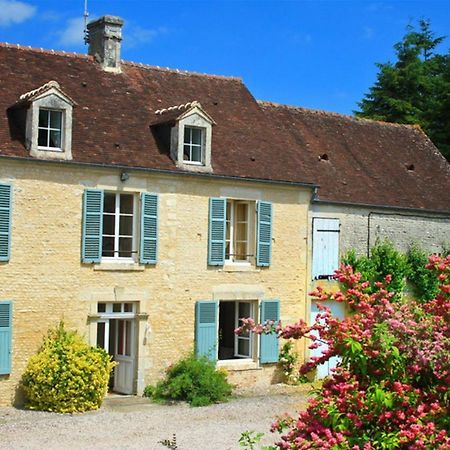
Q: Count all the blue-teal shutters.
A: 8